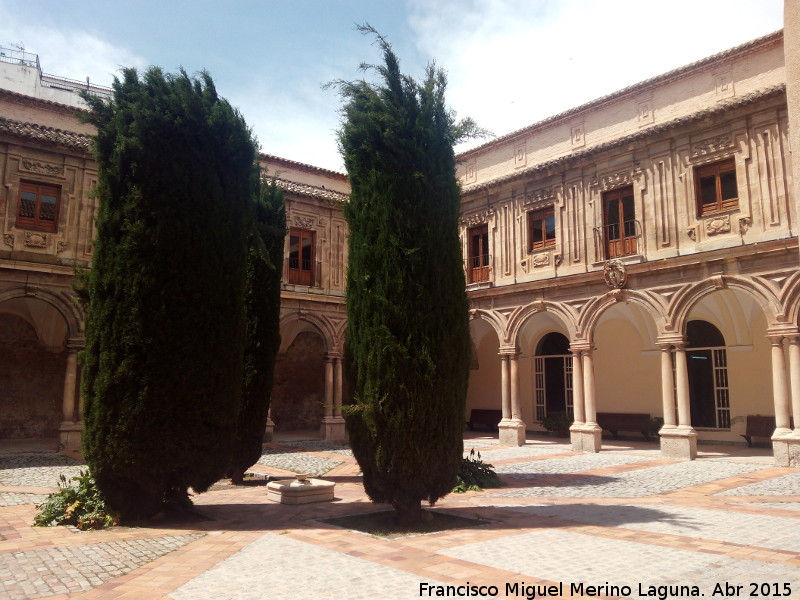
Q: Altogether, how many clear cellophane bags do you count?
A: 0